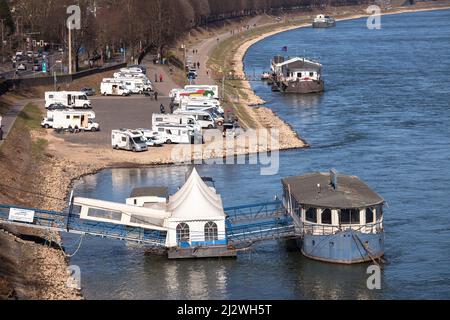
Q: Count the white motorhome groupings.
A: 3